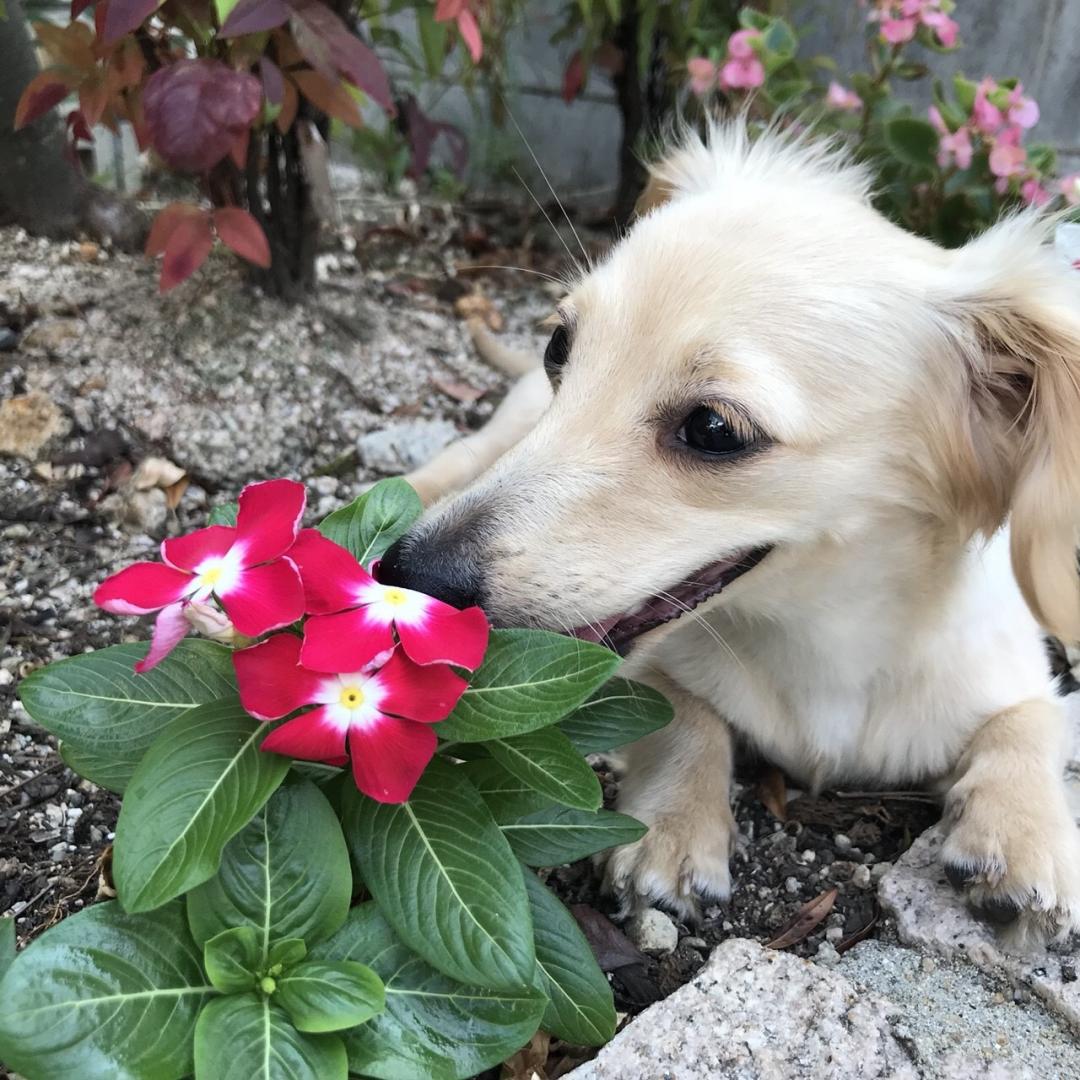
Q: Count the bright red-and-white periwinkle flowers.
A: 3